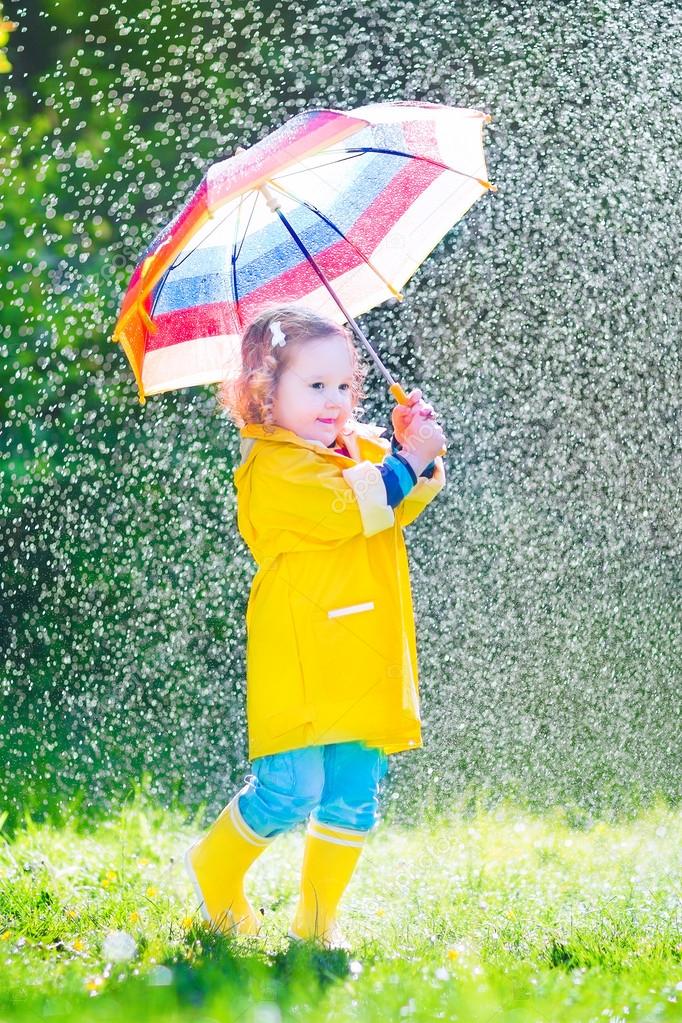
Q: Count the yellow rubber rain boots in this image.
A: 2